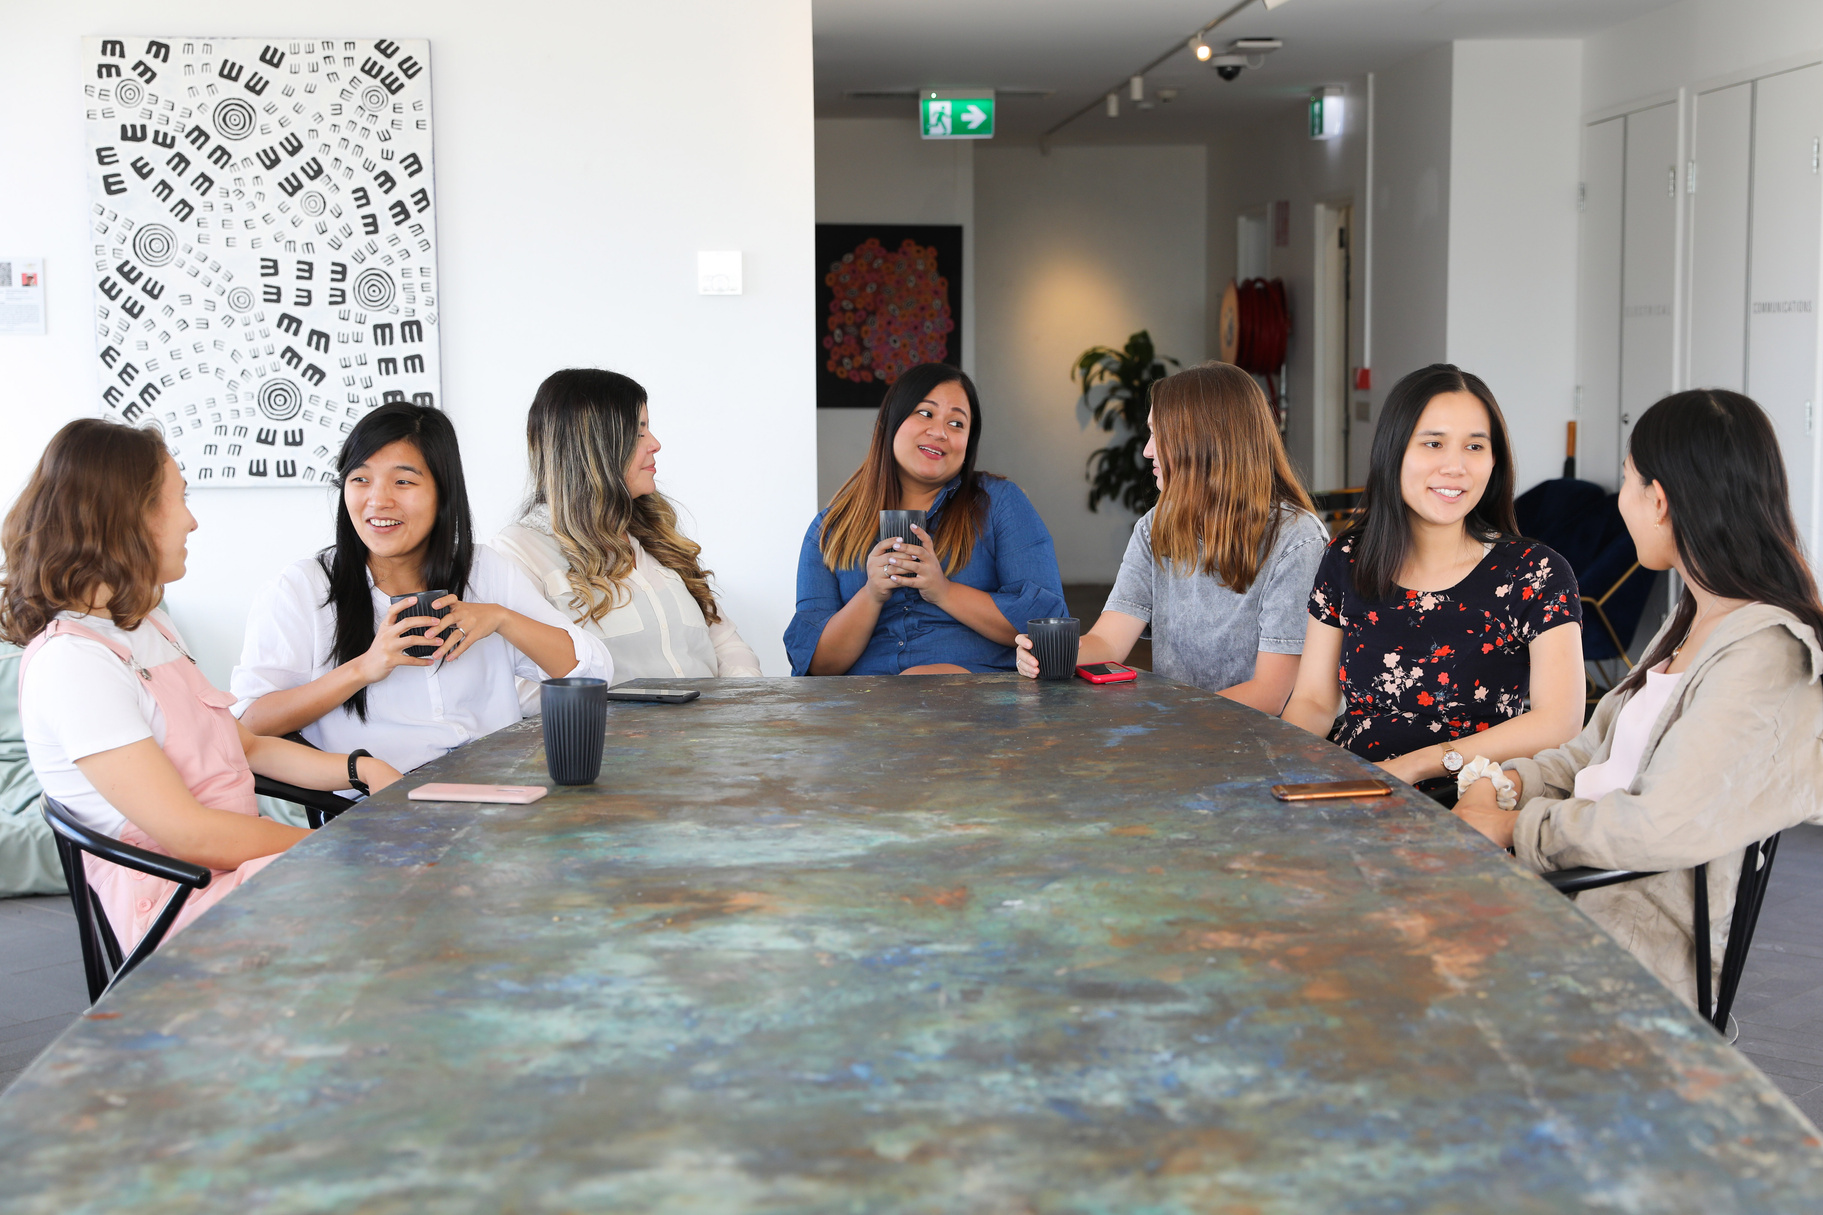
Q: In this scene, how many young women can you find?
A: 7